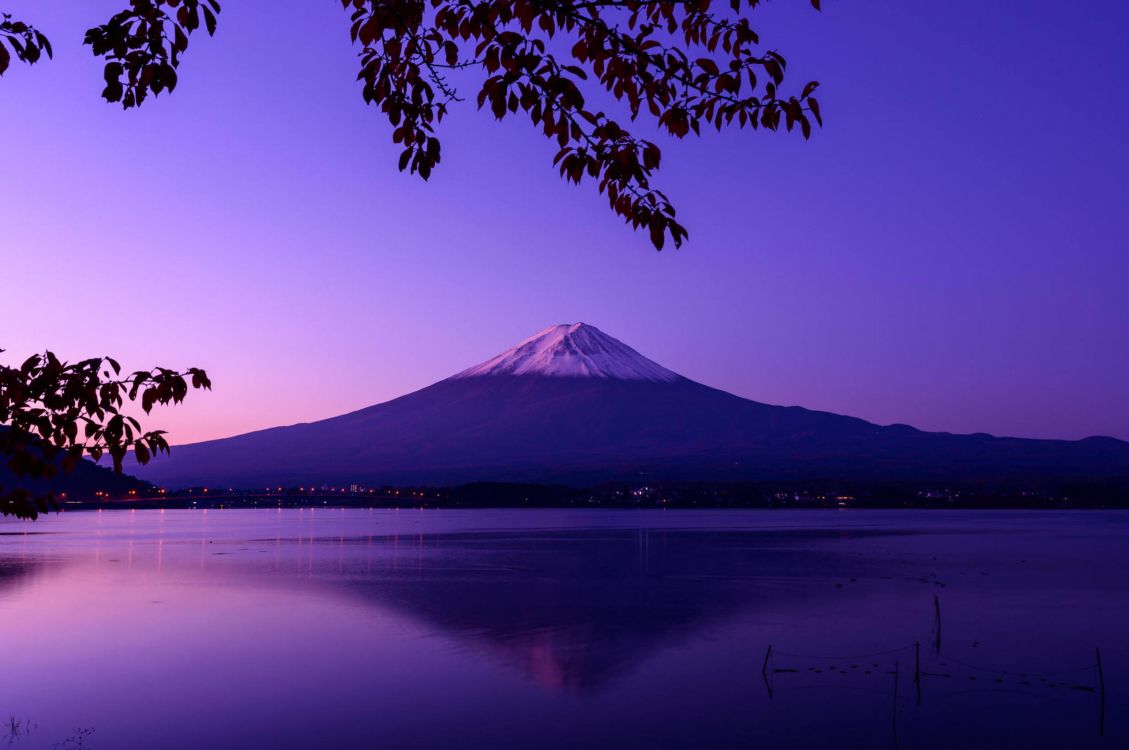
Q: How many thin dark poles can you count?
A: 5